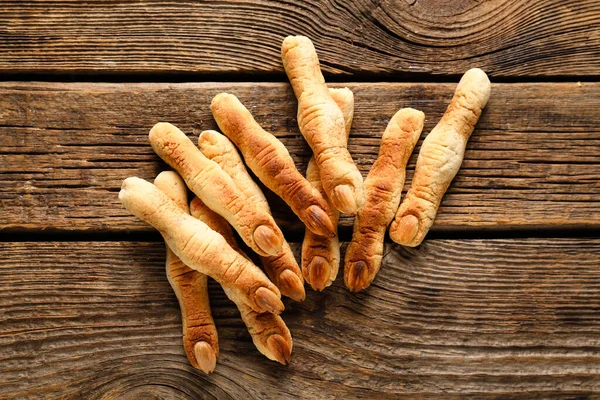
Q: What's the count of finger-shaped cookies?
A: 10